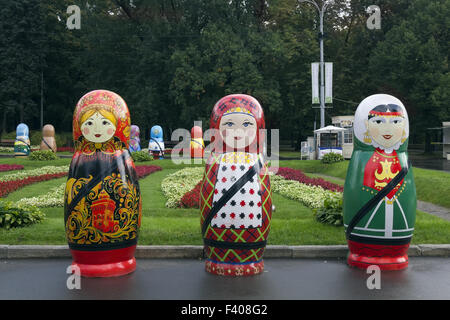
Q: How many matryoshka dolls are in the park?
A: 8